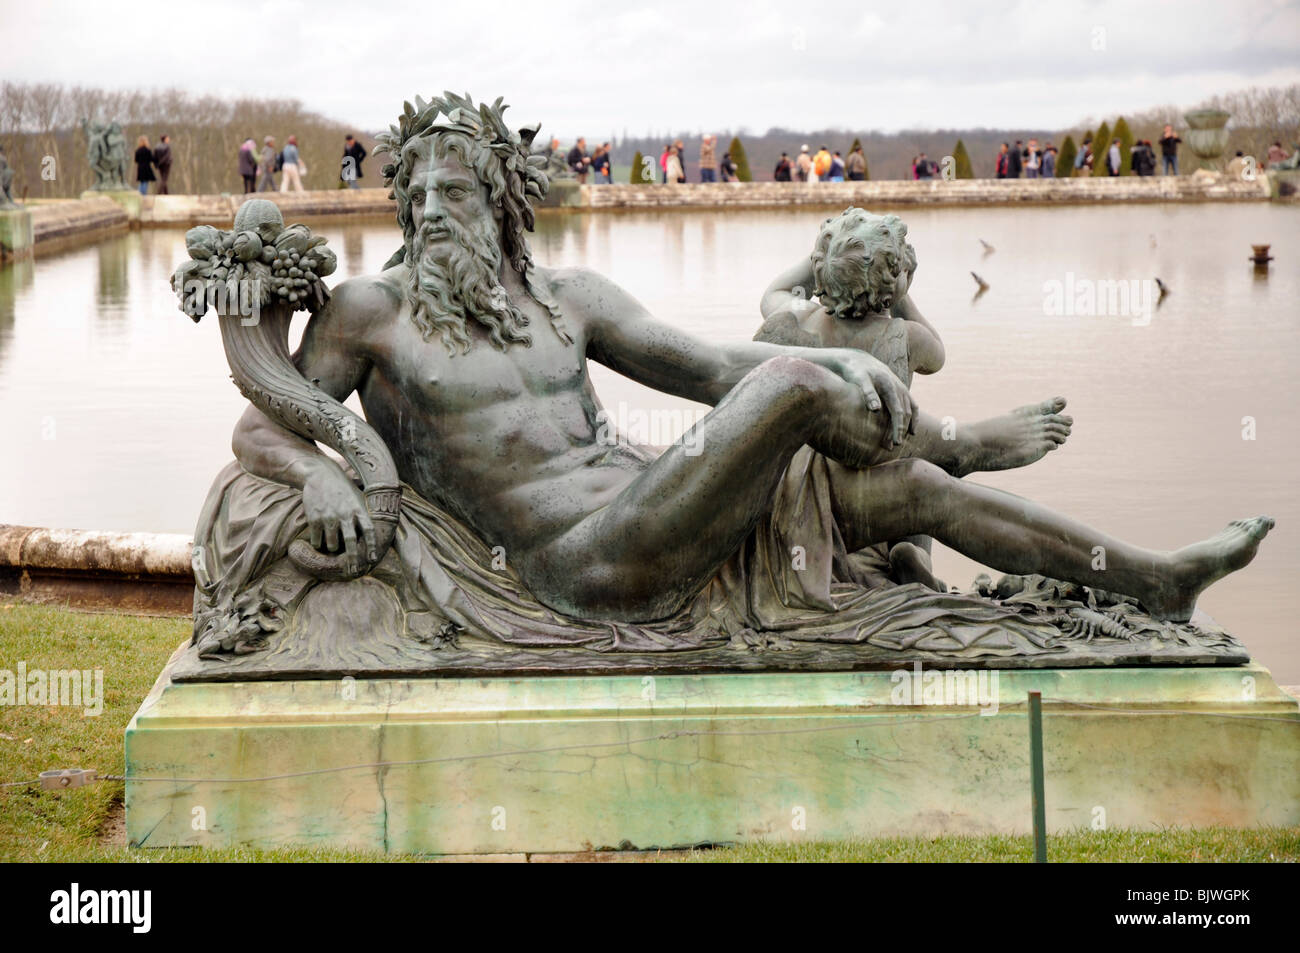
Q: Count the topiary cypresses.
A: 8